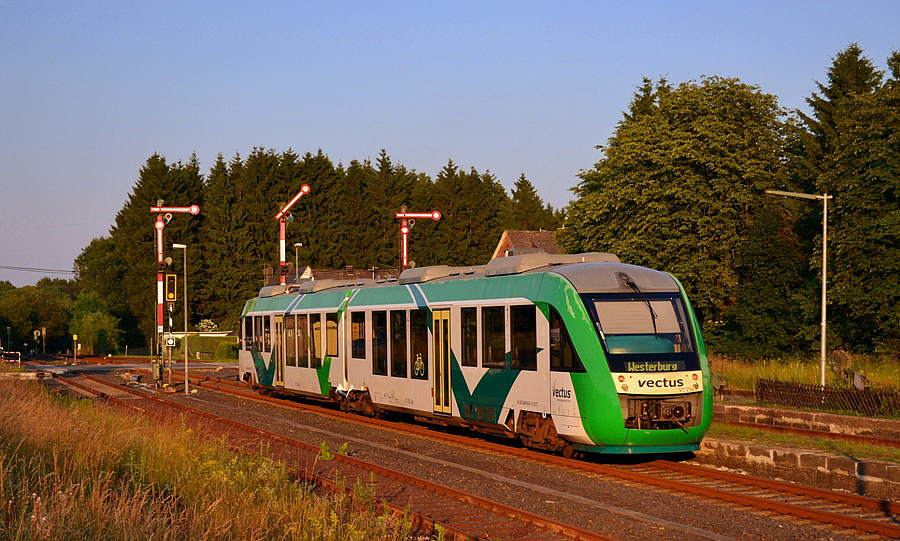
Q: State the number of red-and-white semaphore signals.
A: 3